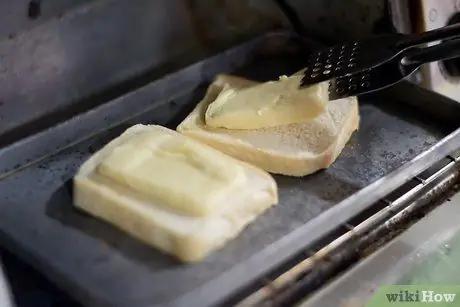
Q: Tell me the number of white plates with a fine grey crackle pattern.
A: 0